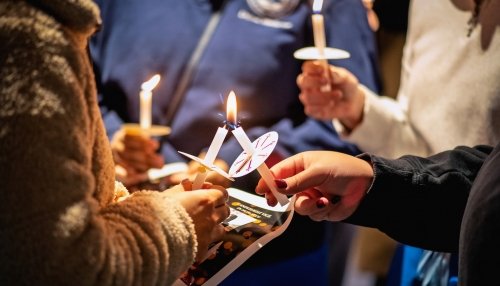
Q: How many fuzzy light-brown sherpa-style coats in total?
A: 1